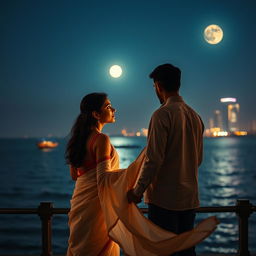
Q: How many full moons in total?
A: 2